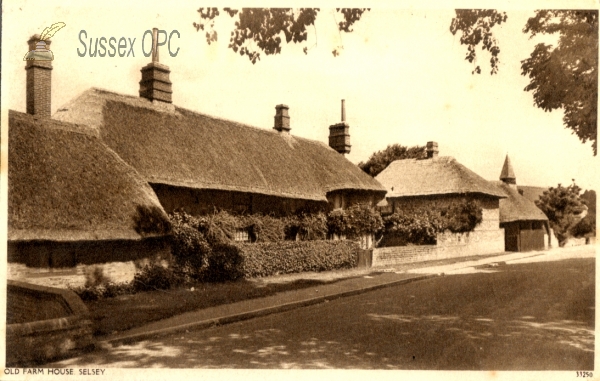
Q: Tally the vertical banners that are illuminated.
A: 0